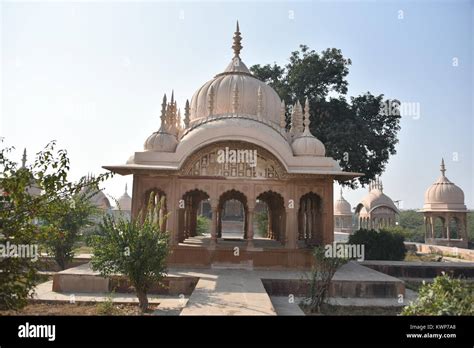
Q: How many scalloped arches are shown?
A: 5